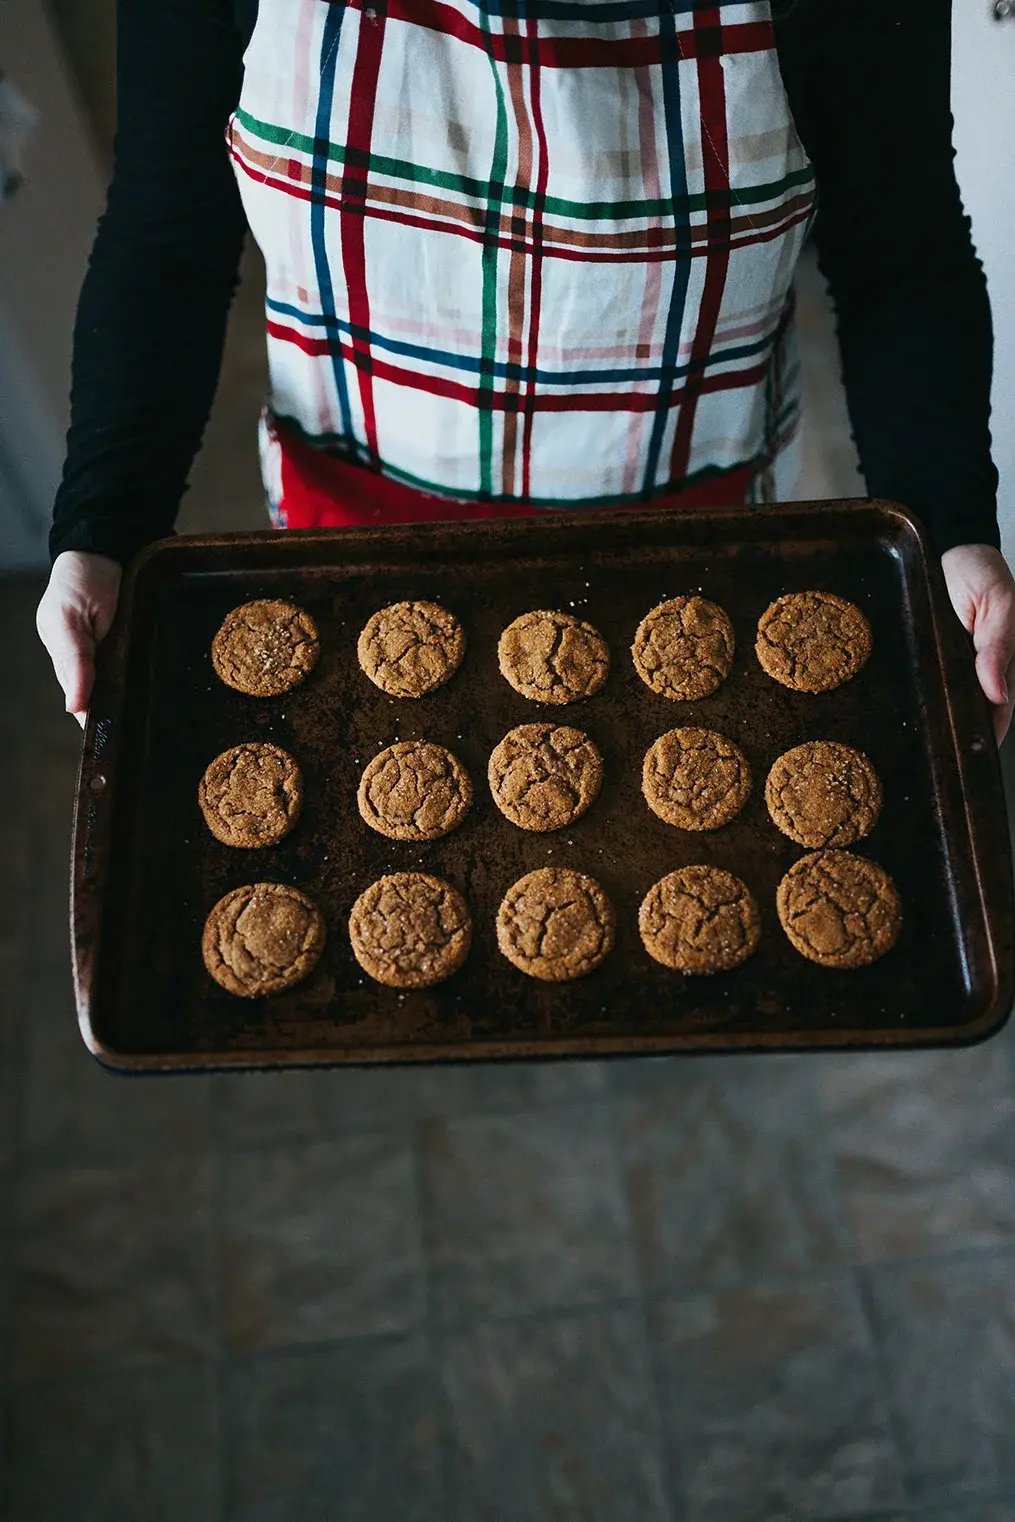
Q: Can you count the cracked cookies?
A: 15